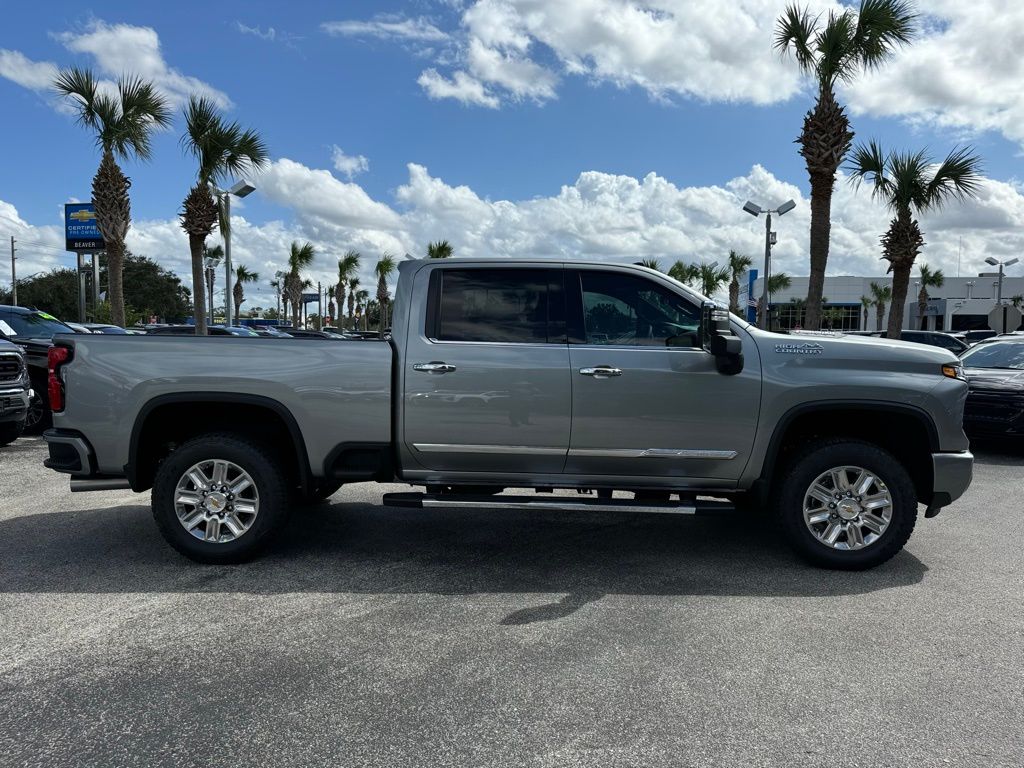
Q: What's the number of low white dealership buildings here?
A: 1